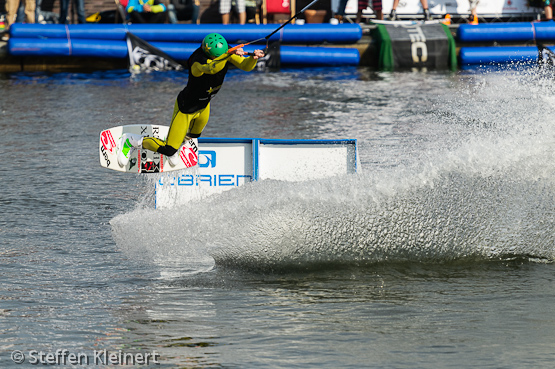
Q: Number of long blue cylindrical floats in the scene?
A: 4